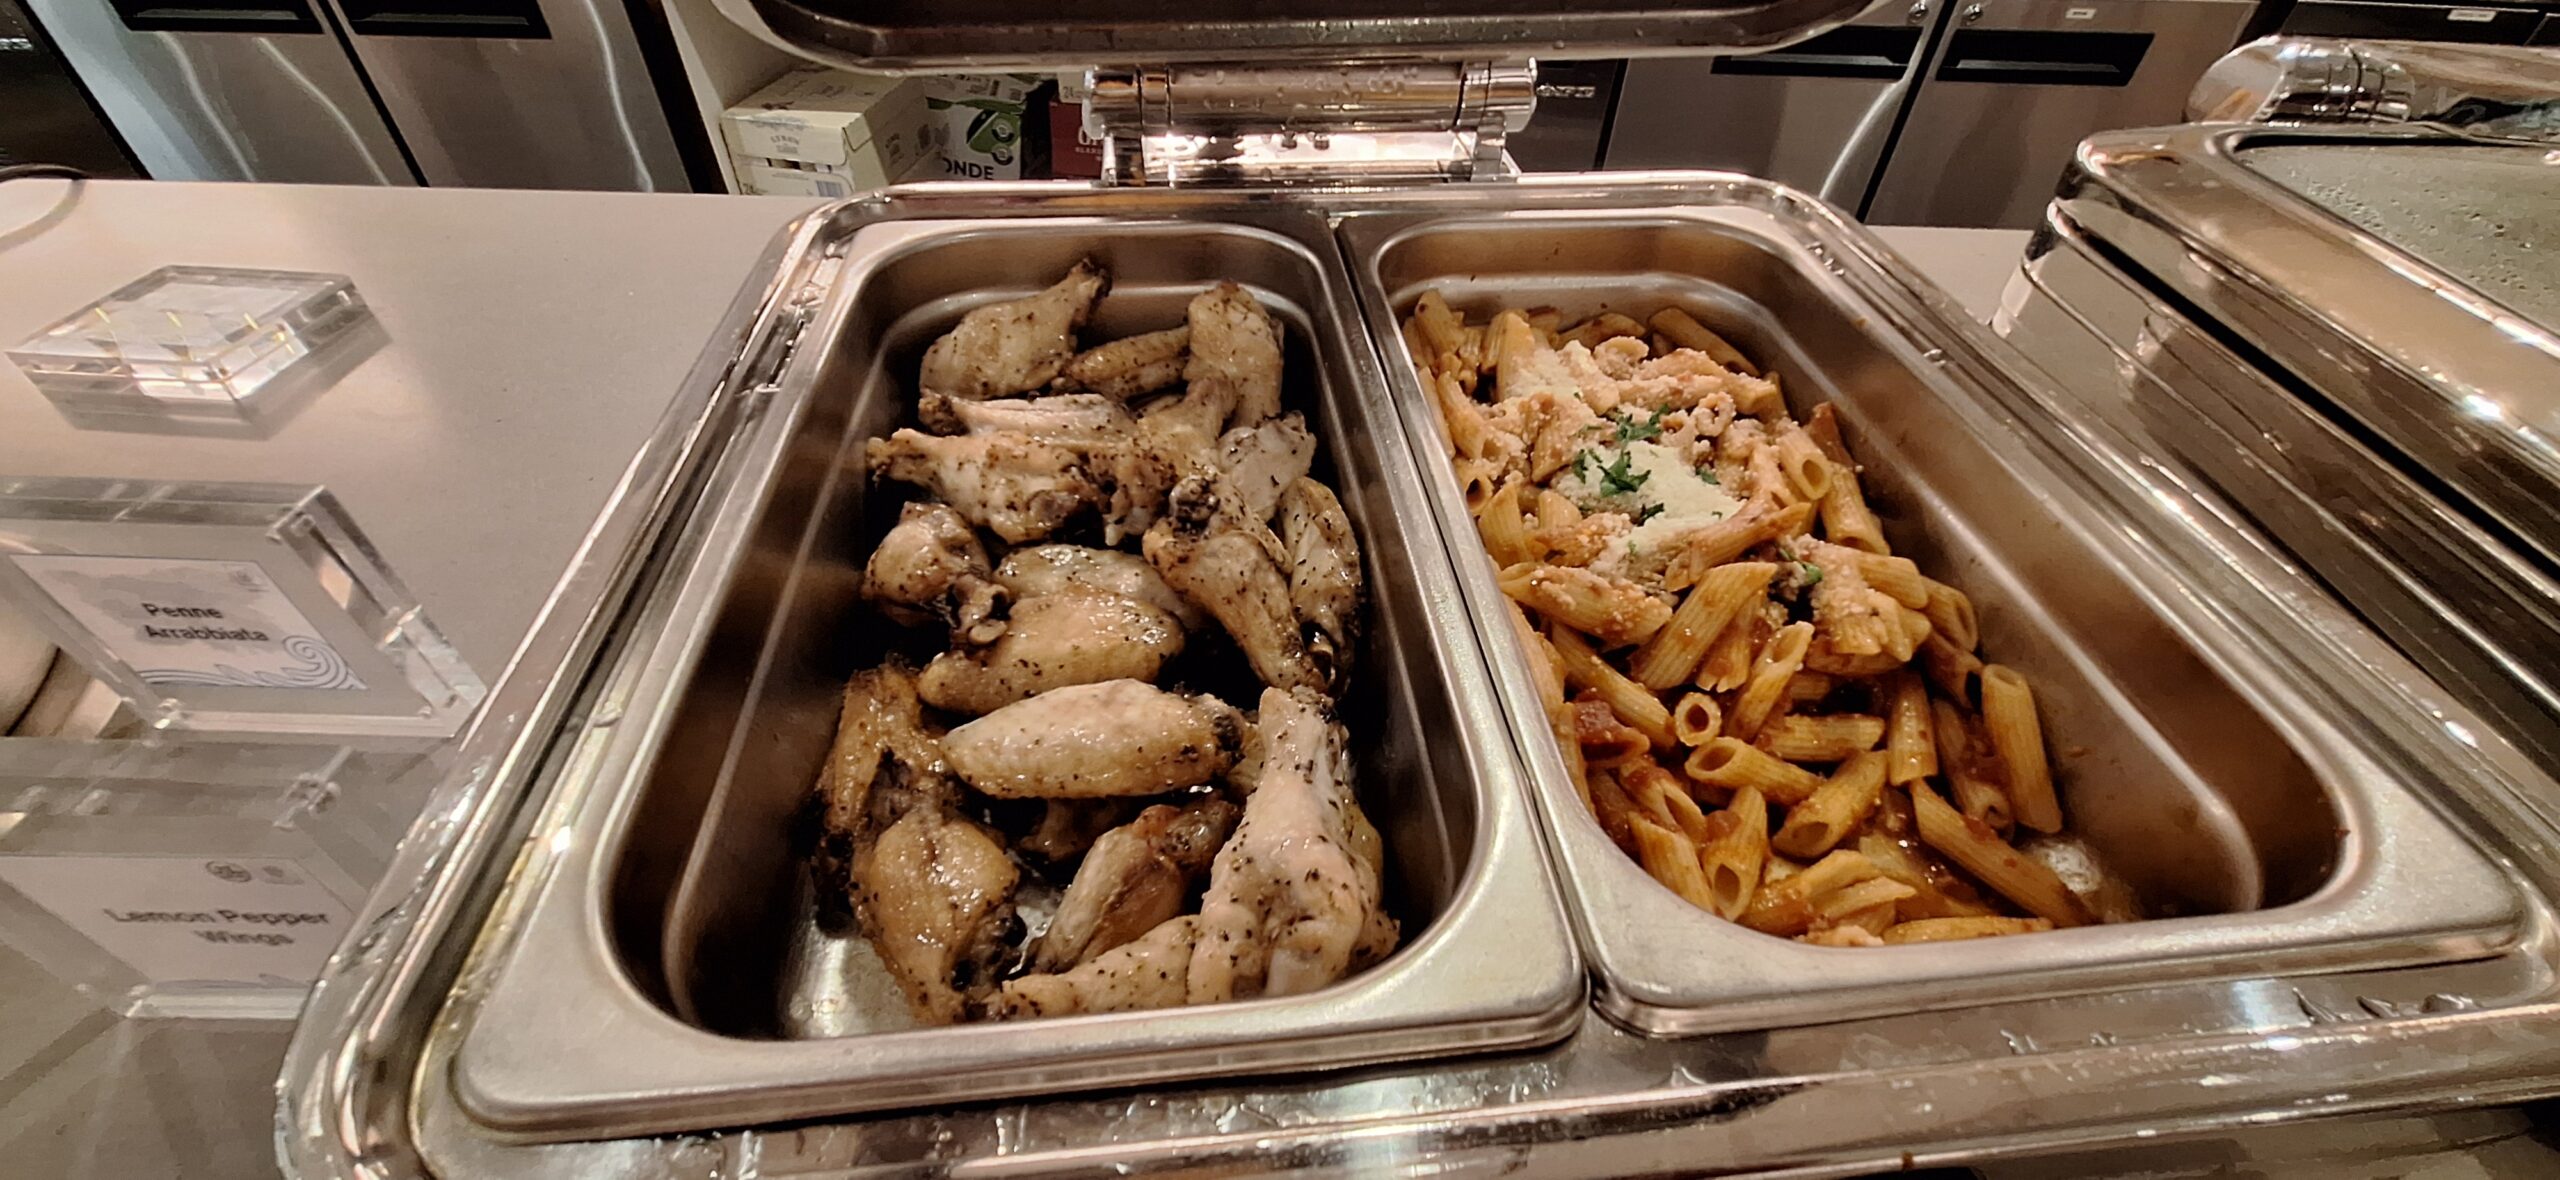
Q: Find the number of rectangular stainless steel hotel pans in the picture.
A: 2